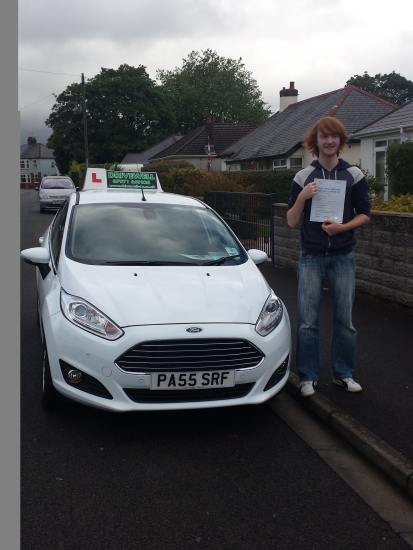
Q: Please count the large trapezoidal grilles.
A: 1